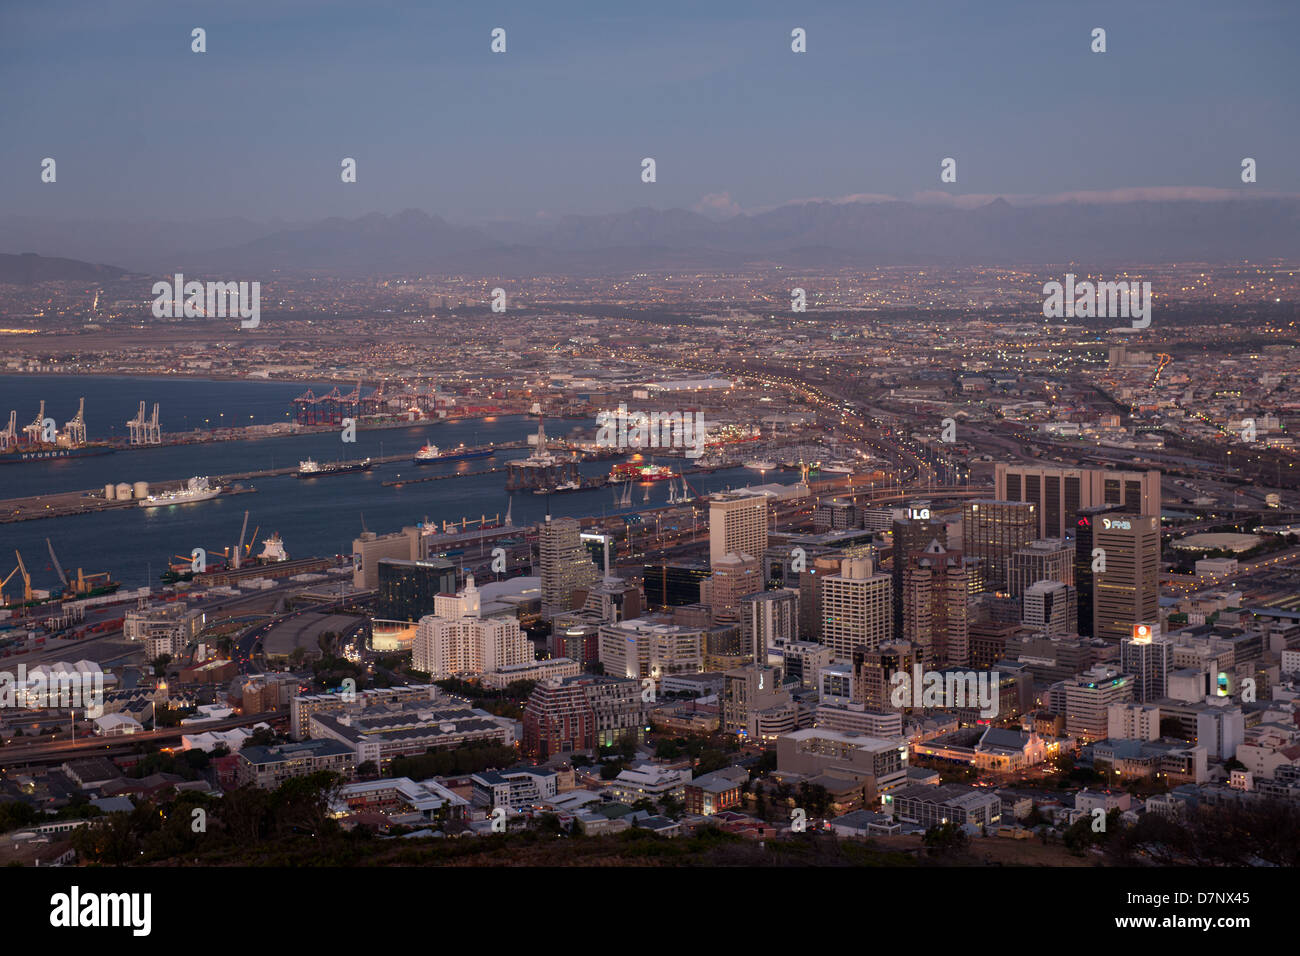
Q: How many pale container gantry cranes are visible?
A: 5